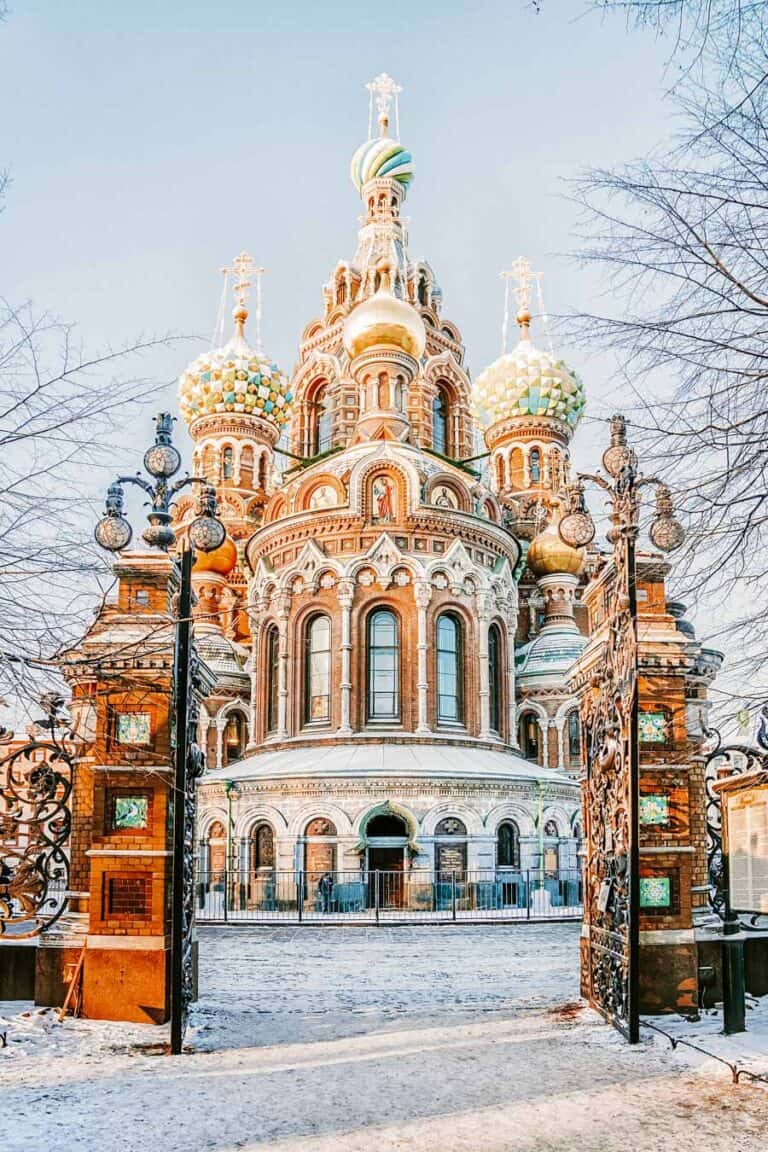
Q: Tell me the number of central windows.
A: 5